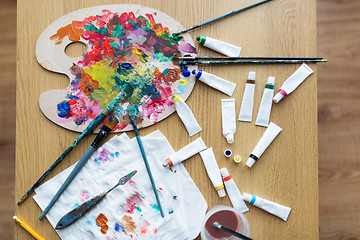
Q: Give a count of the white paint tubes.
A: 12